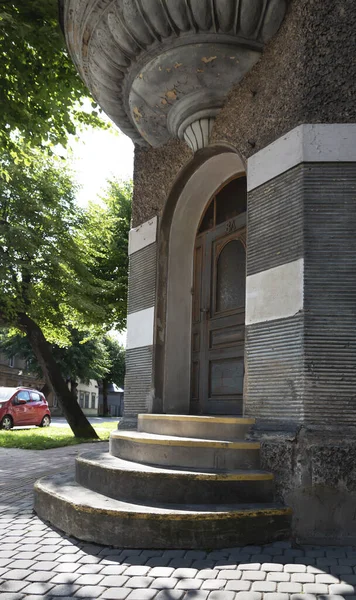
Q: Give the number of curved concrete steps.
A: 4